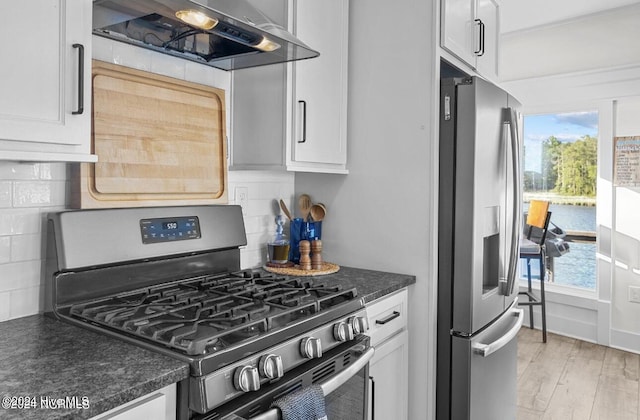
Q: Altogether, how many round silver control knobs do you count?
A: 5